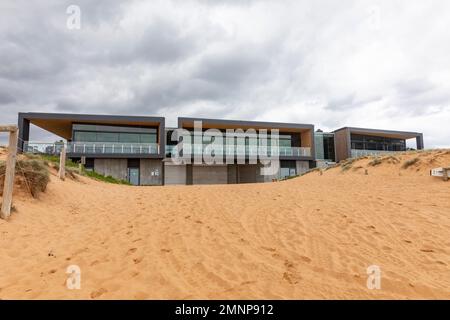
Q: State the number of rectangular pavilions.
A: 3